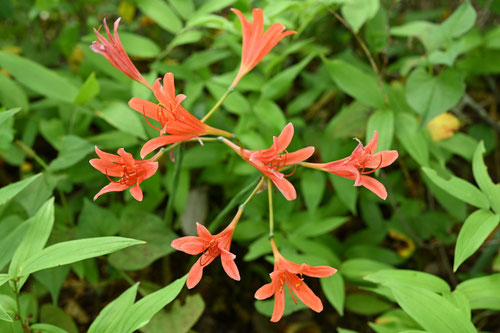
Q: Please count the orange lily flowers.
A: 8